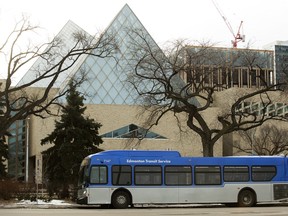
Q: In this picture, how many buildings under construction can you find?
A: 1